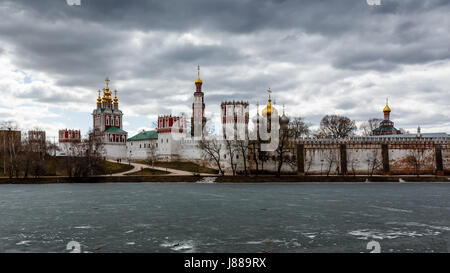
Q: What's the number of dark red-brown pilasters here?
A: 4